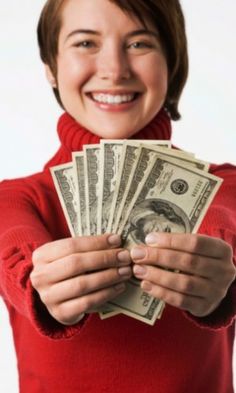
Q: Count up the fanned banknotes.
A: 7